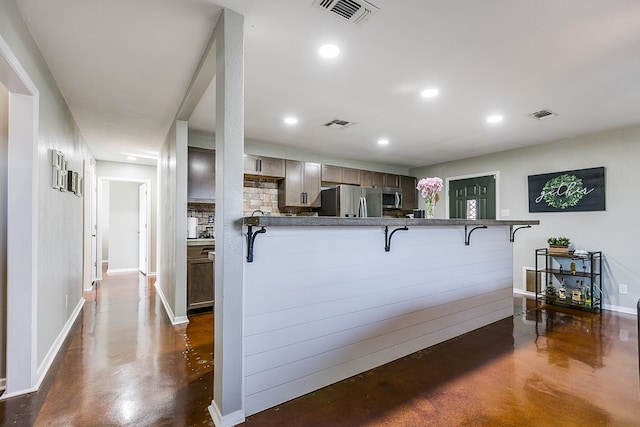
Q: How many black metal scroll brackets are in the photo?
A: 4